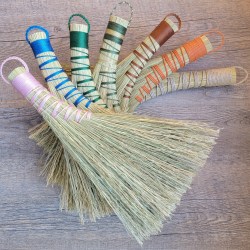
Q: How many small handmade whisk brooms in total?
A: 7